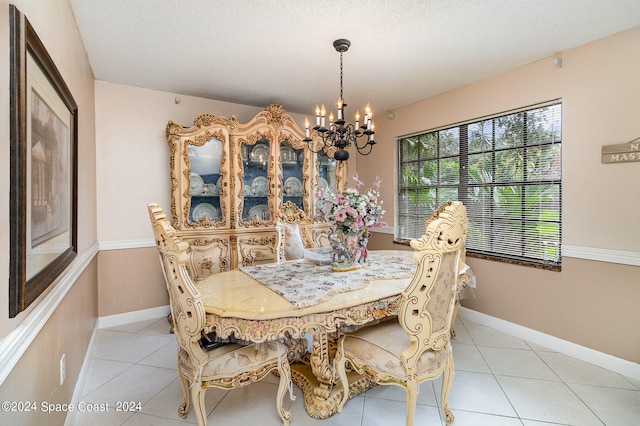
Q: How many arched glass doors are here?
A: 4